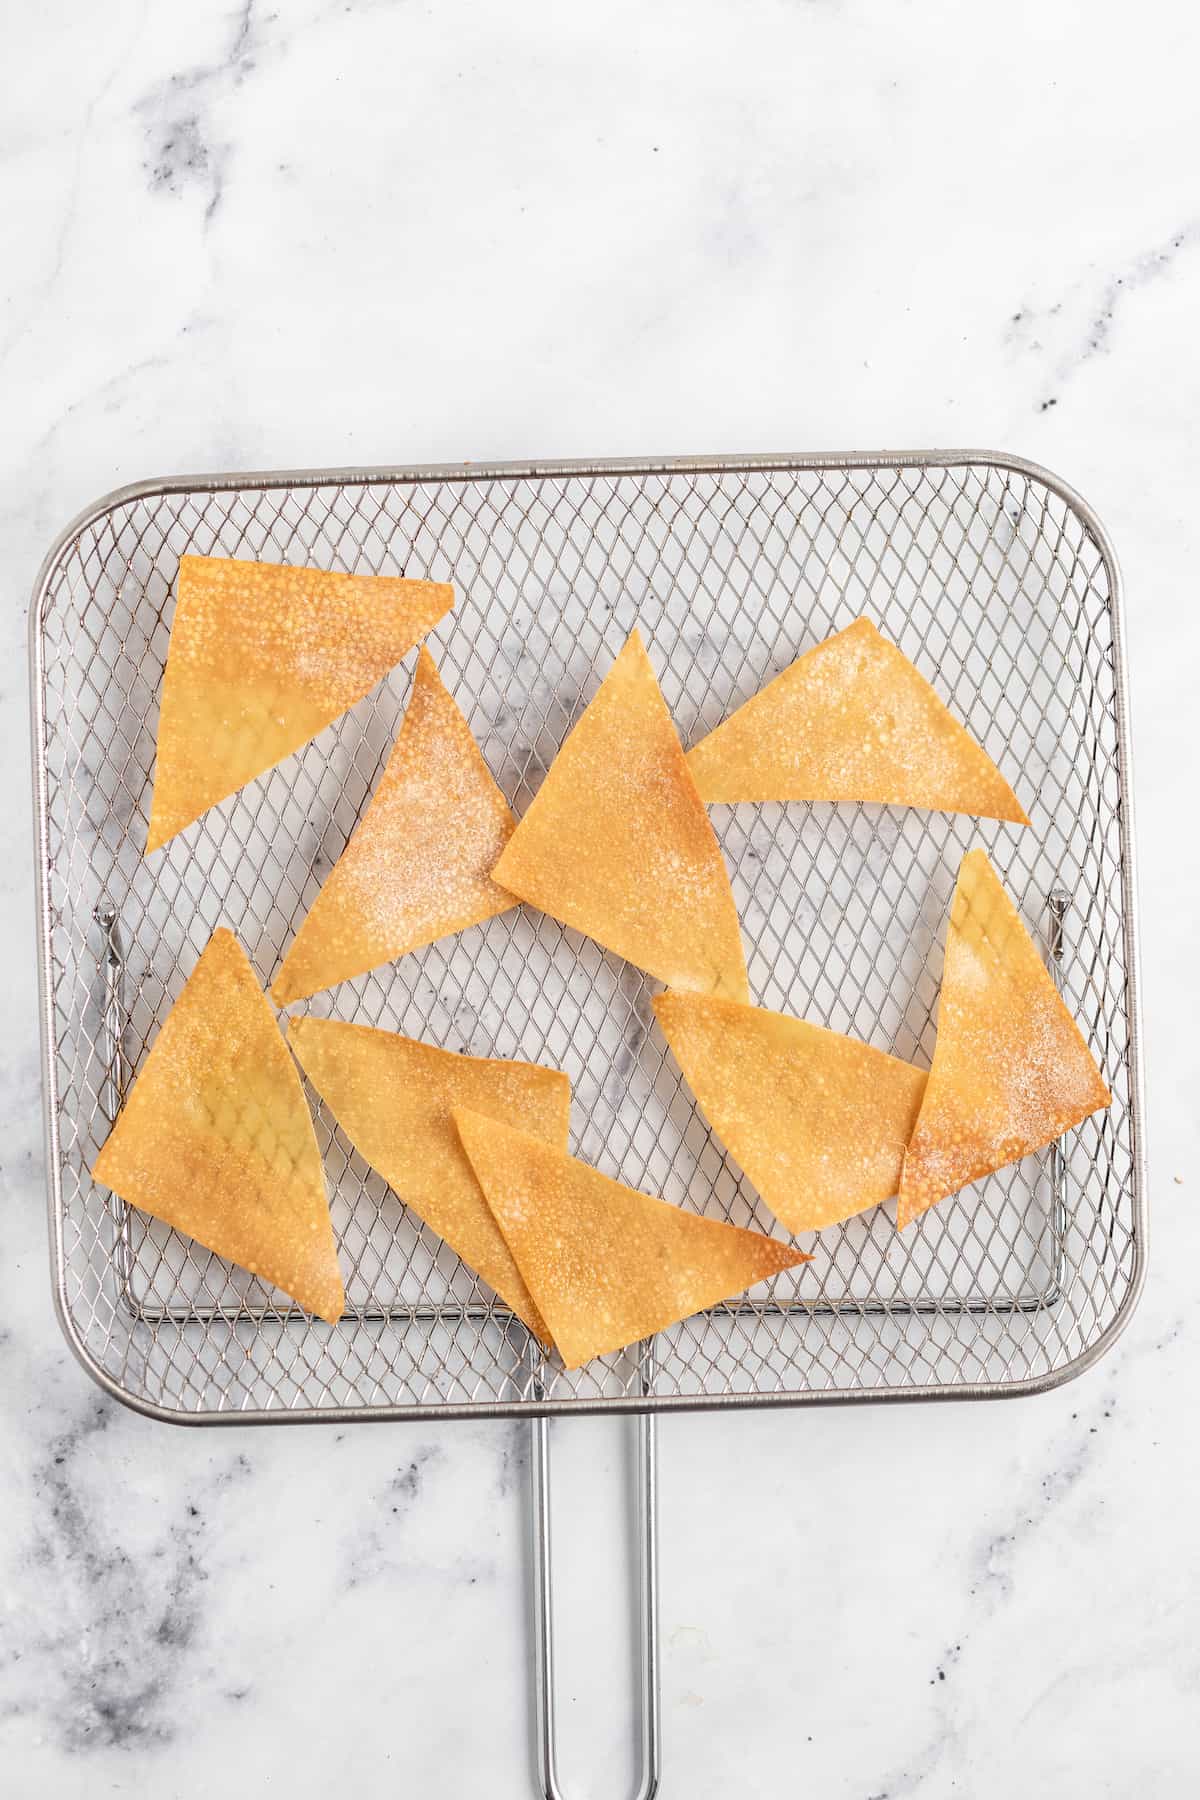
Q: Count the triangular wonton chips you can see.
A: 9